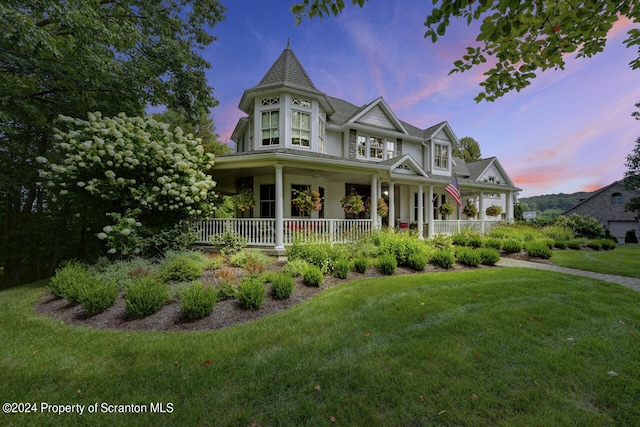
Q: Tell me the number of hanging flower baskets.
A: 7